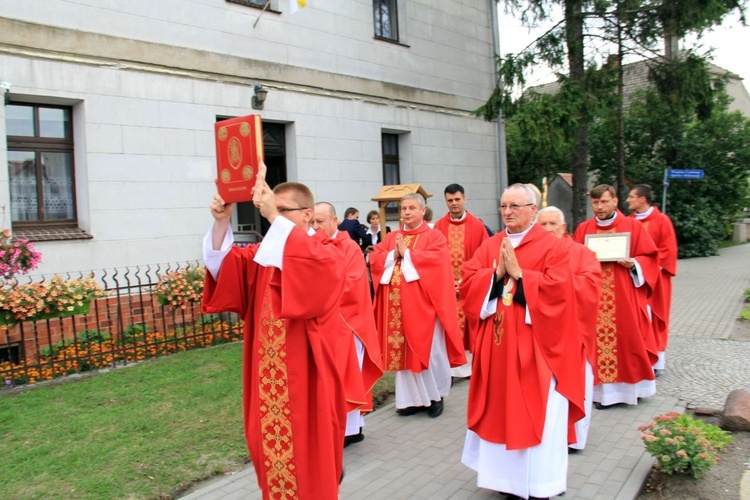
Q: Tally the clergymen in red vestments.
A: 8